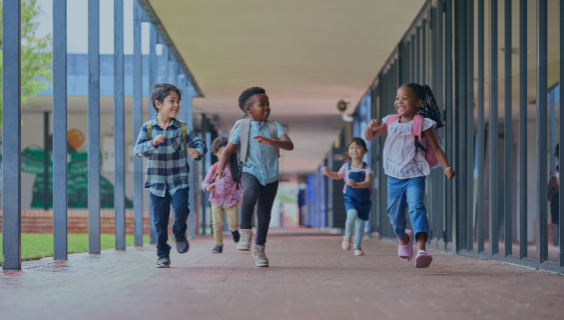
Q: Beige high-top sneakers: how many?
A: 2